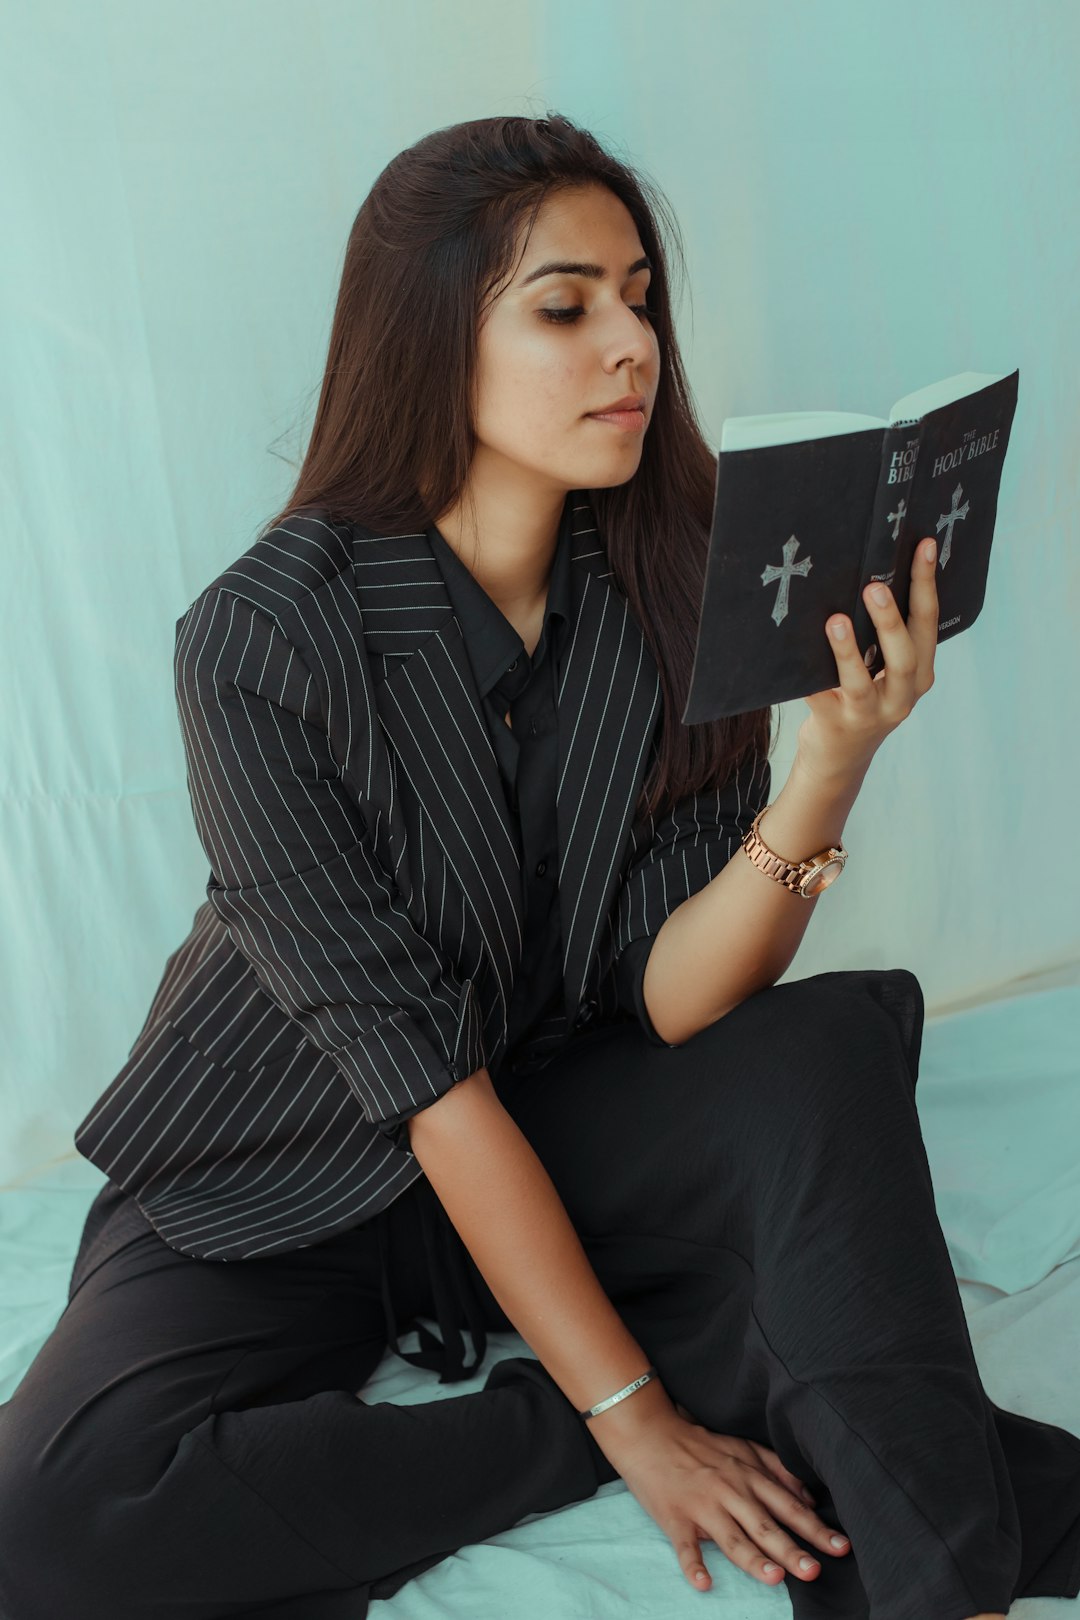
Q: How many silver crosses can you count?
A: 3